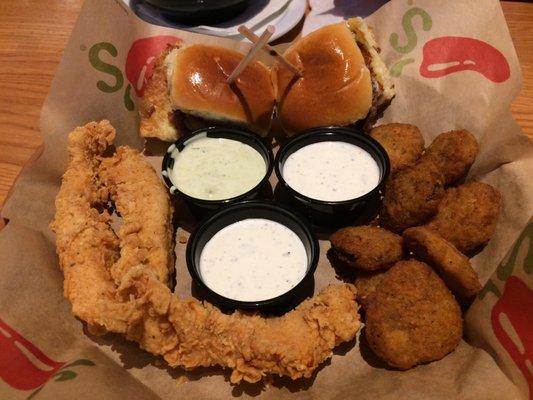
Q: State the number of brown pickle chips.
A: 8